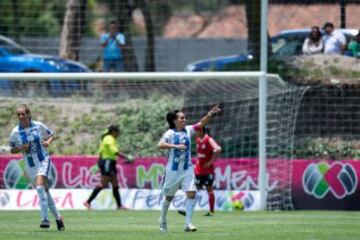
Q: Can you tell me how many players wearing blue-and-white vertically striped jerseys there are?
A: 2